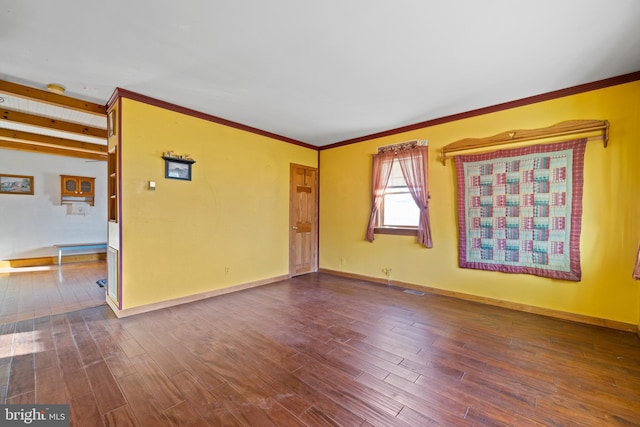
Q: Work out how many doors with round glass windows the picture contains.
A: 2